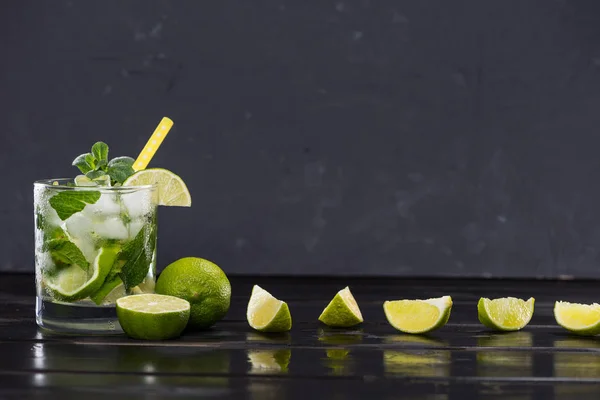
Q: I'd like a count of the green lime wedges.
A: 5